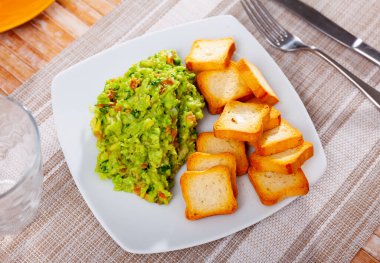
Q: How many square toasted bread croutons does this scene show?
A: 11